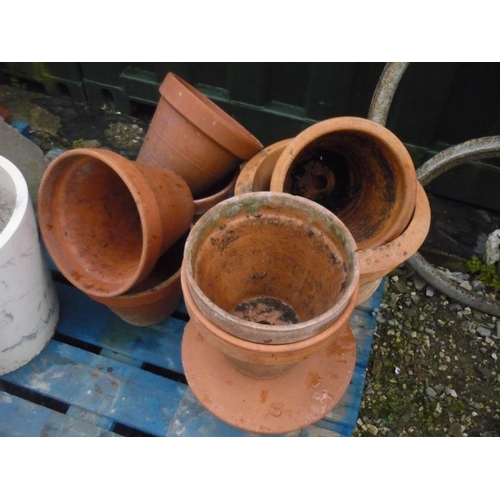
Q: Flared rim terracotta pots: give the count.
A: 8